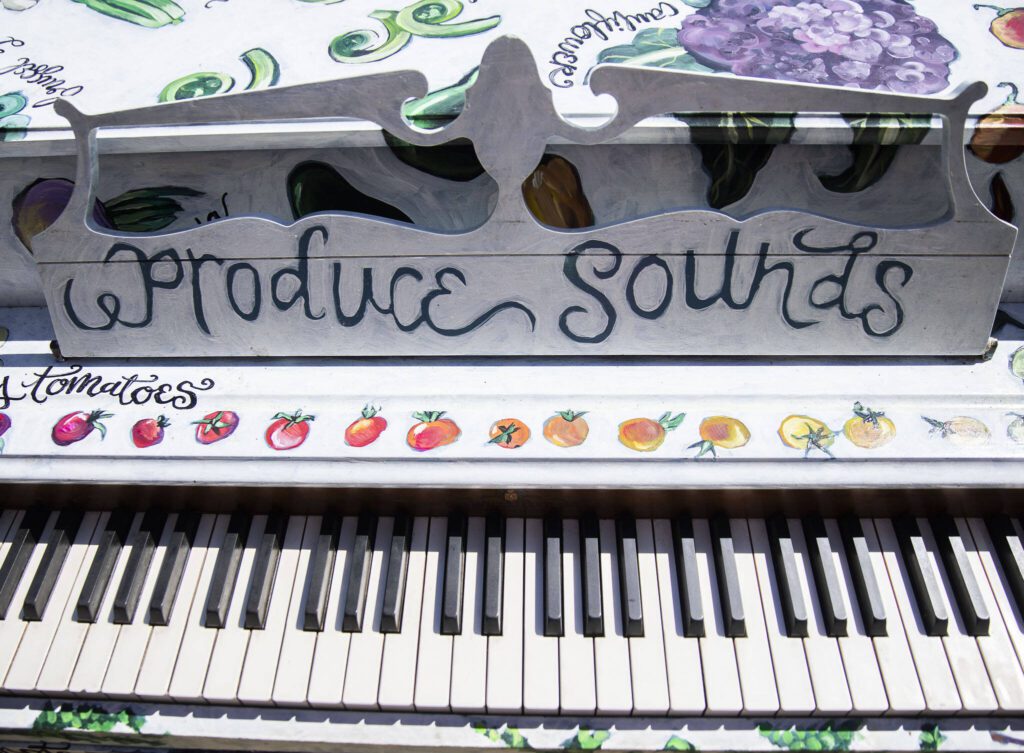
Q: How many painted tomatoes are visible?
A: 15